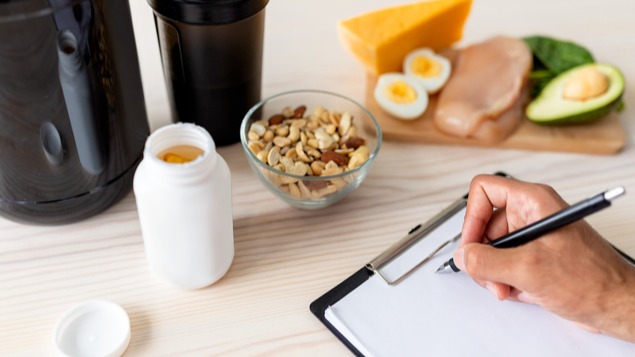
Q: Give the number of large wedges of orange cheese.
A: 1